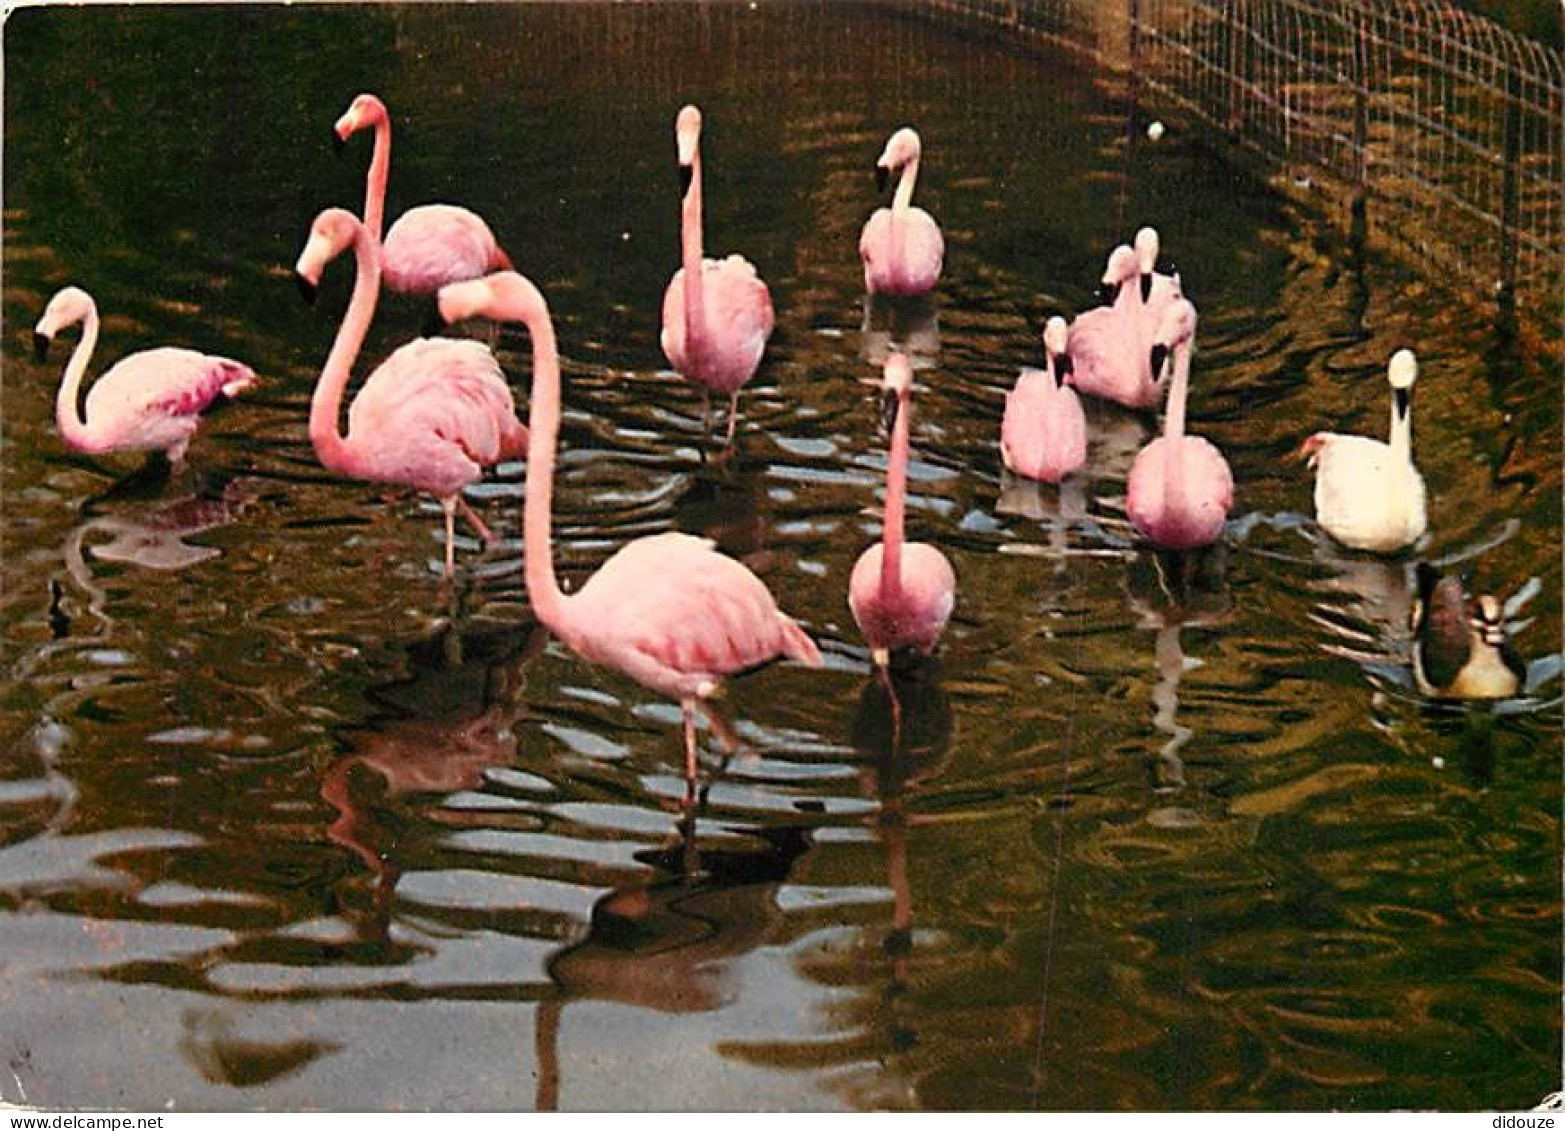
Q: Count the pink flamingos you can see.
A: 11